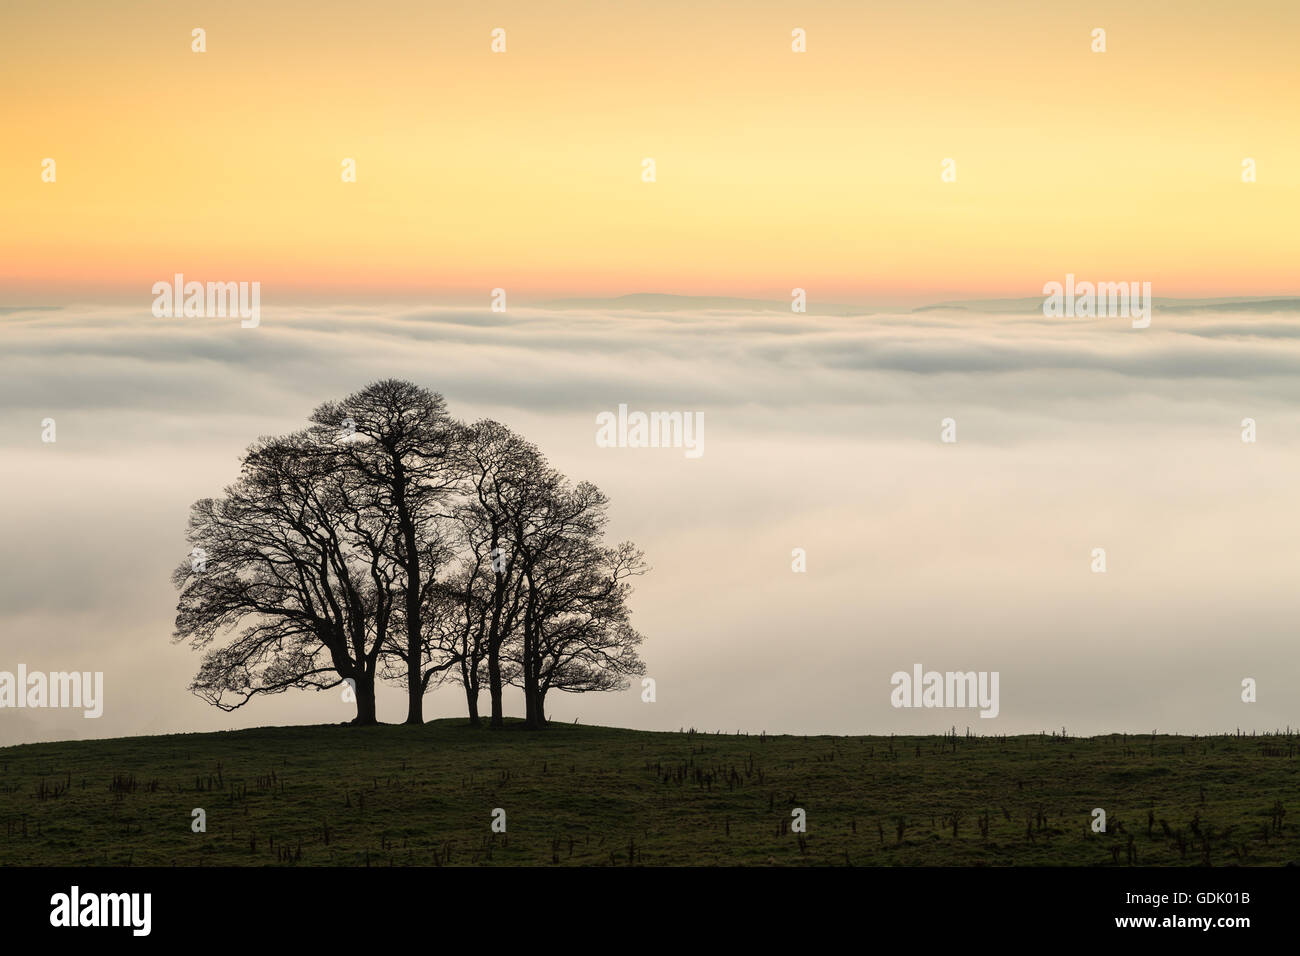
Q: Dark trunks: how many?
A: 5